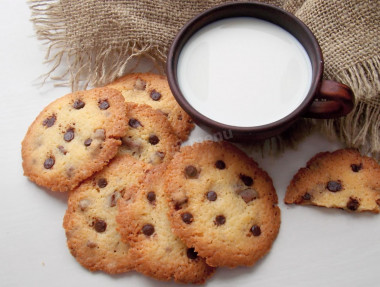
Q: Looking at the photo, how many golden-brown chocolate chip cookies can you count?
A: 7